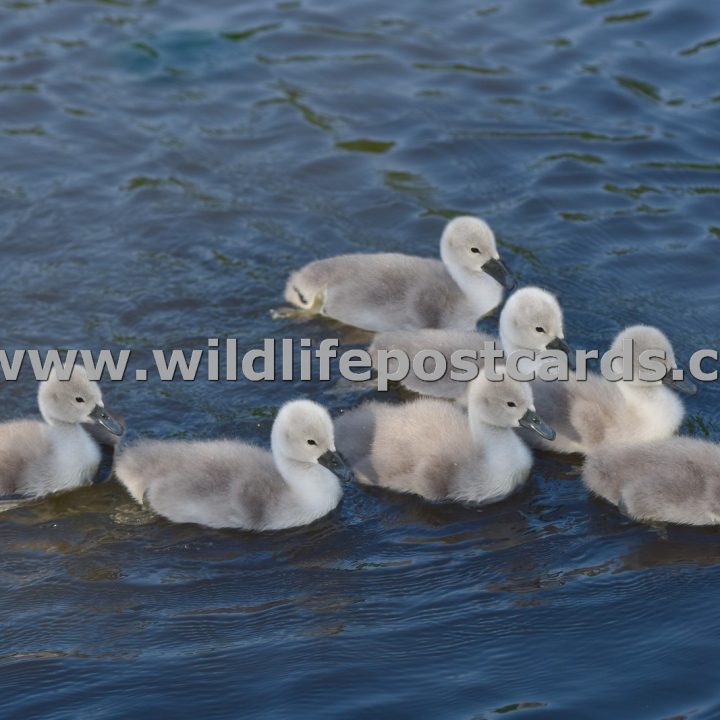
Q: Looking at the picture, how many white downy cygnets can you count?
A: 7